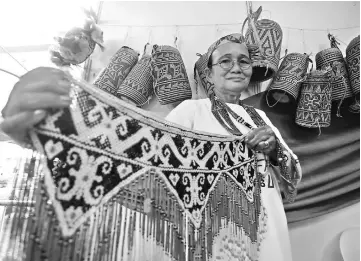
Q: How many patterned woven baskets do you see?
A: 8